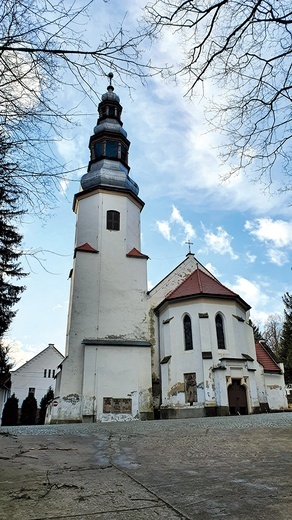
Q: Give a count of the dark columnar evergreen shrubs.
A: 3